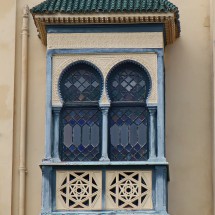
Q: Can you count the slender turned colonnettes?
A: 3